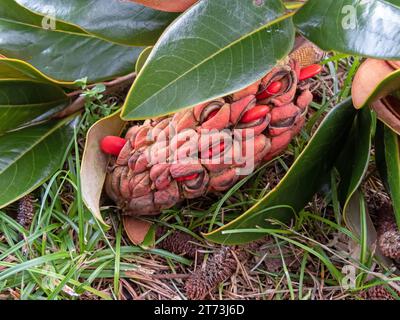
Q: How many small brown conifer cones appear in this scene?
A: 5